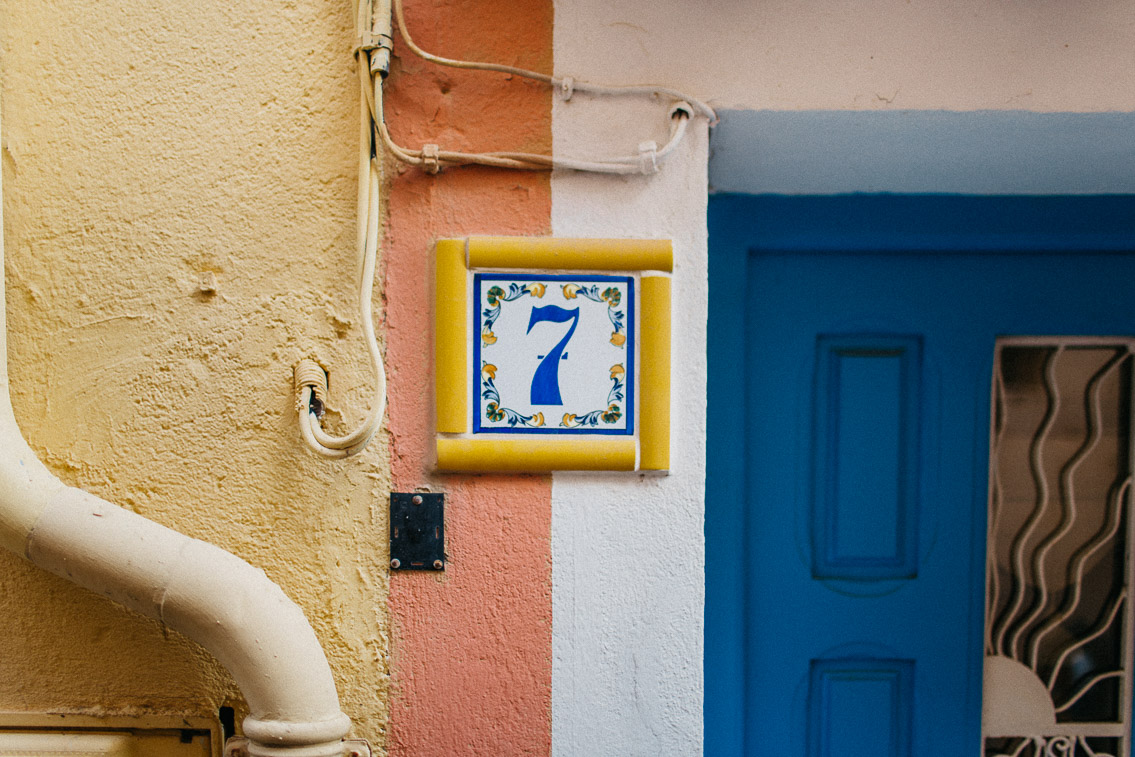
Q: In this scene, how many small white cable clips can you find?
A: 3